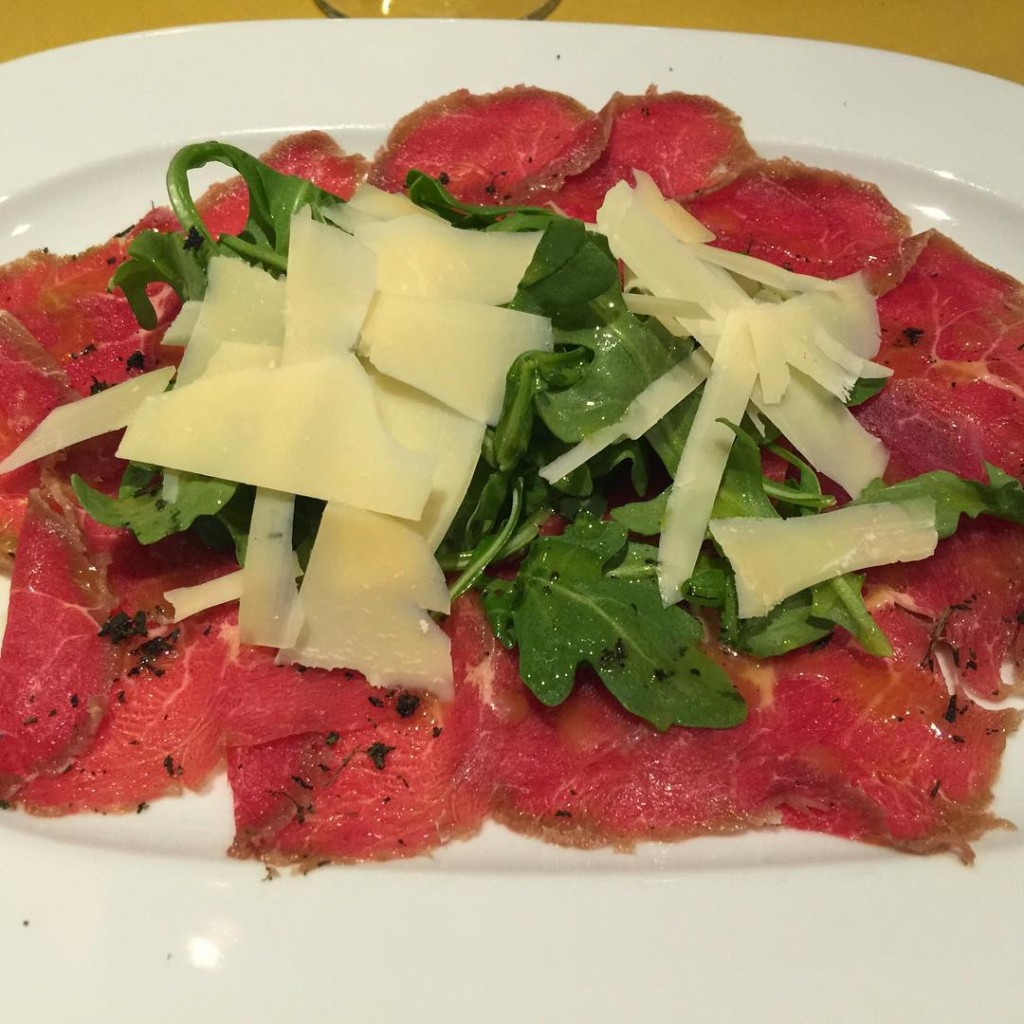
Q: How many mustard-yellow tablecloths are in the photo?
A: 1